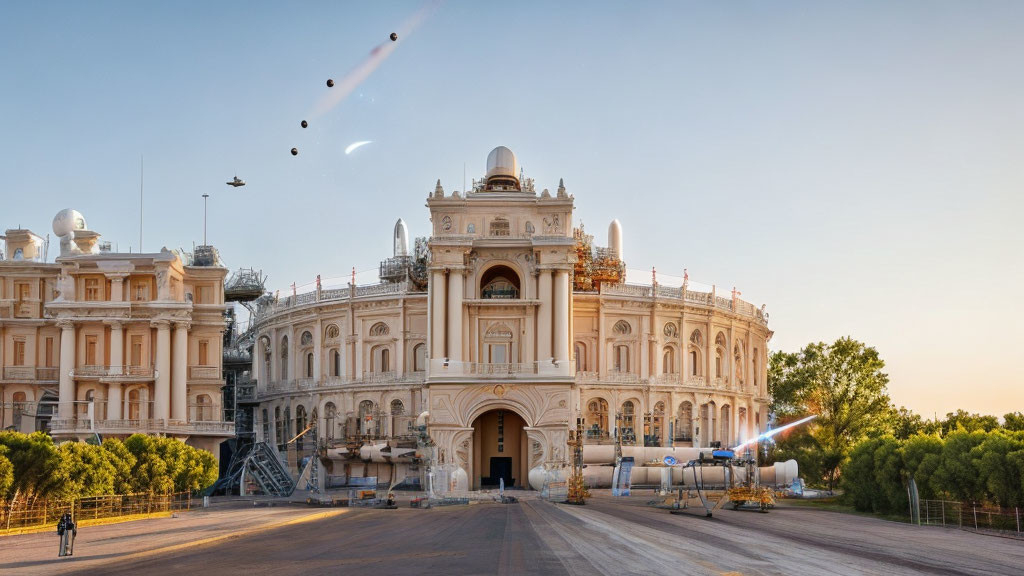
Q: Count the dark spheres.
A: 4